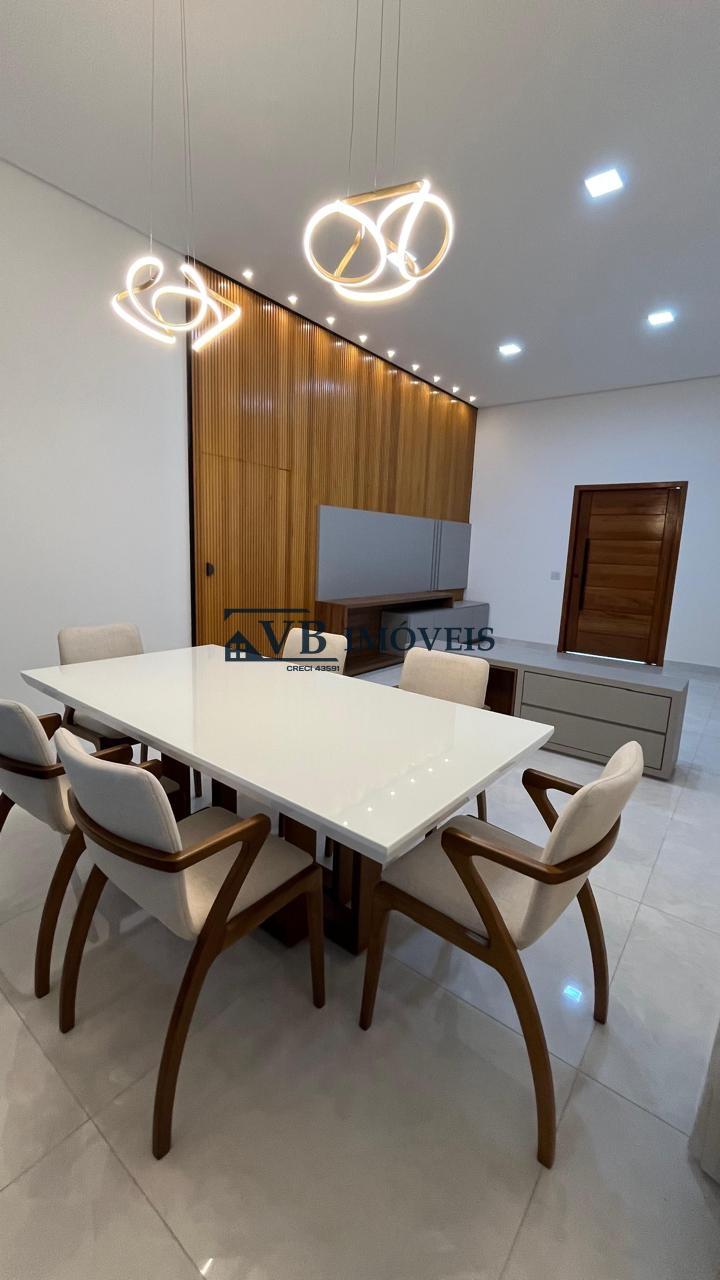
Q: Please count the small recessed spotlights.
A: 9